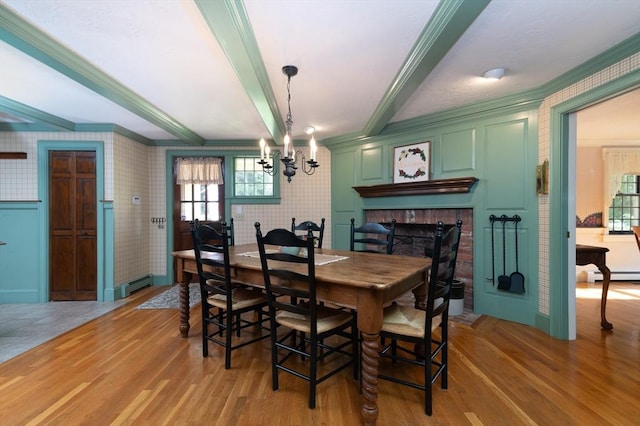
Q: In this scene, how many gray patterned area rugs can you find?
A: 1